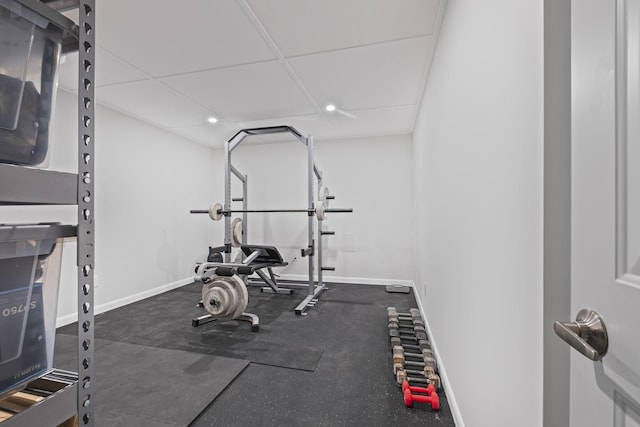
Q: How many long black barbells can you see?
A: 1